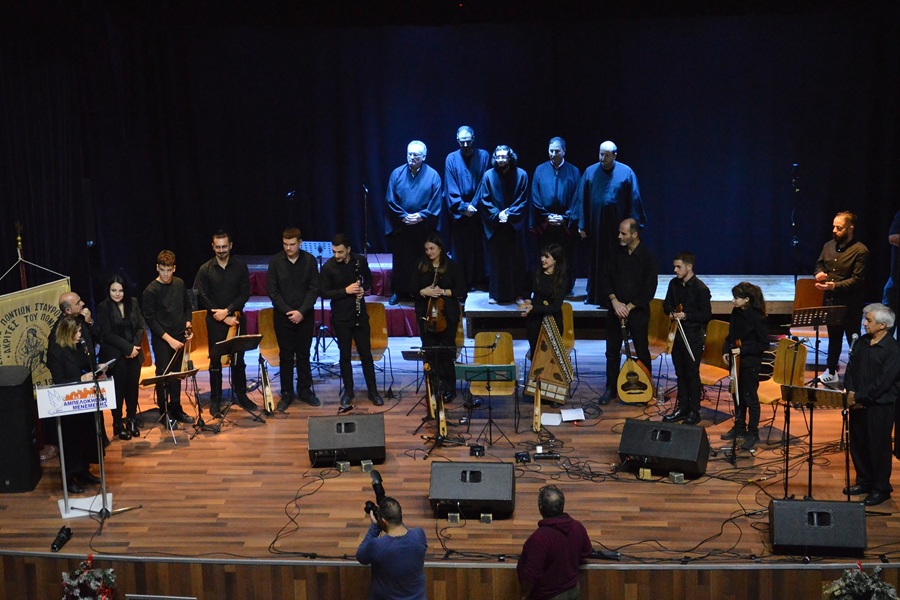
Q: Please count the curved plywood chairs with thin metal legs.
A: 11